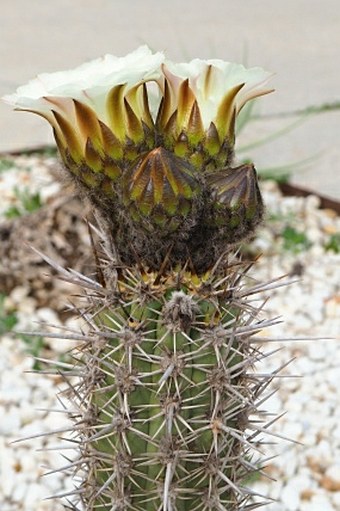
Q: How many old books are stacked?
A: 0